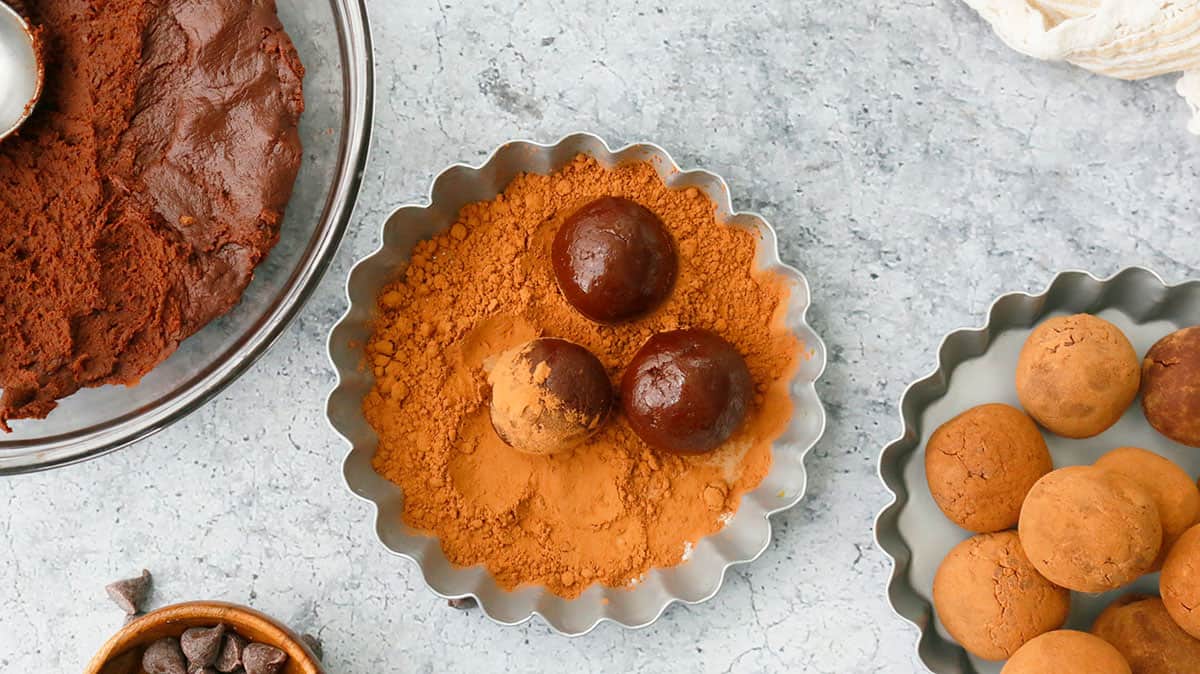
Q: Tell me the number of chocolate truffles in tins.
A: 12